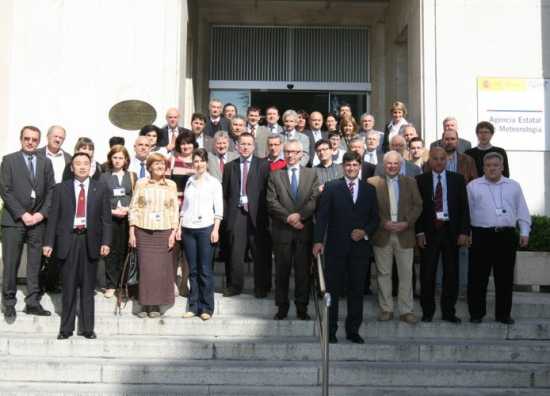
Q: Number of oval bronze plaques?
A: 1